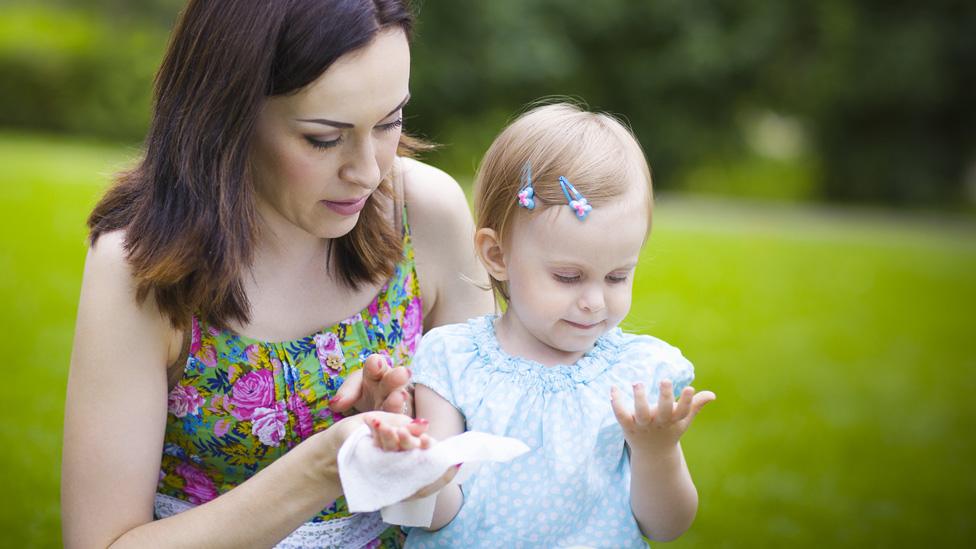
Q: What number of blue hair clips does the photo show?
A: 2